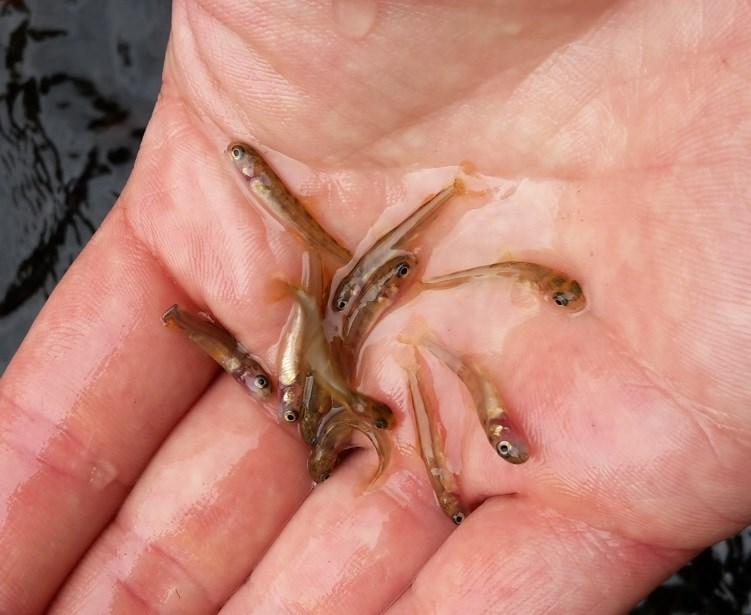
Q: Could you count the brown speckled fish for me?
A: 11